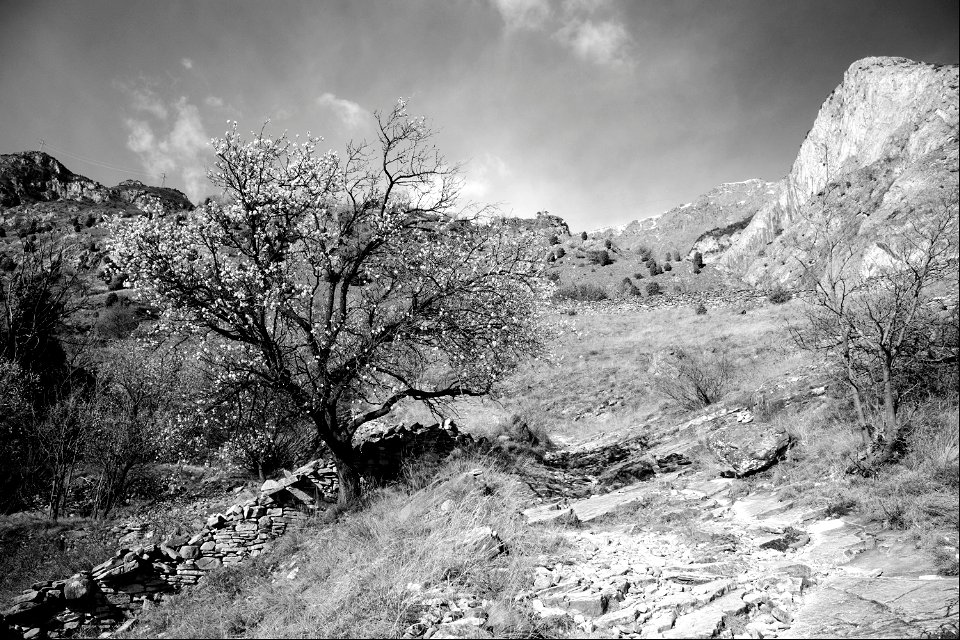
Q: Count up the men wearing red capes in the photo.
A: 0